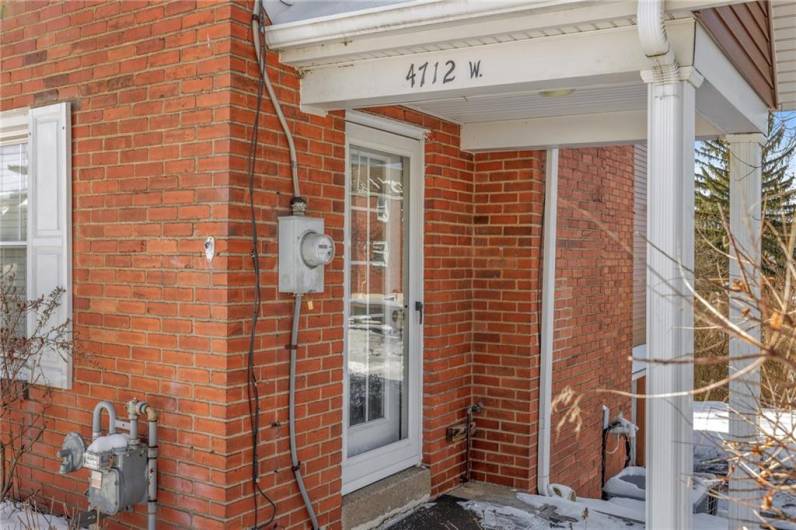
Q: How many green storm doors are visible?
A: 0